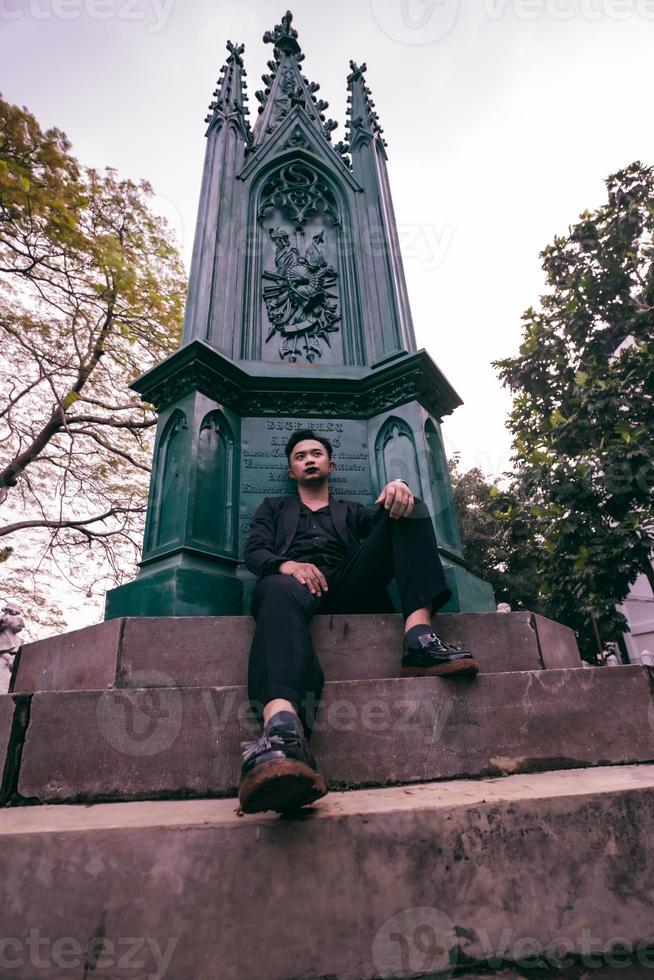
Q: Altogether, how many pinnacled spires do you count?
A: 3